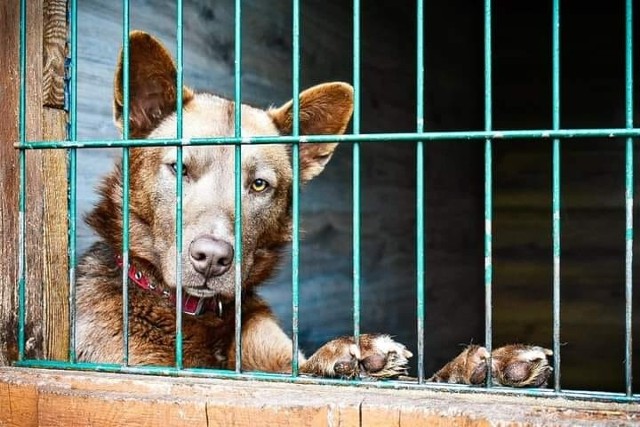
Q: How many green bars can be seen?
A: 13